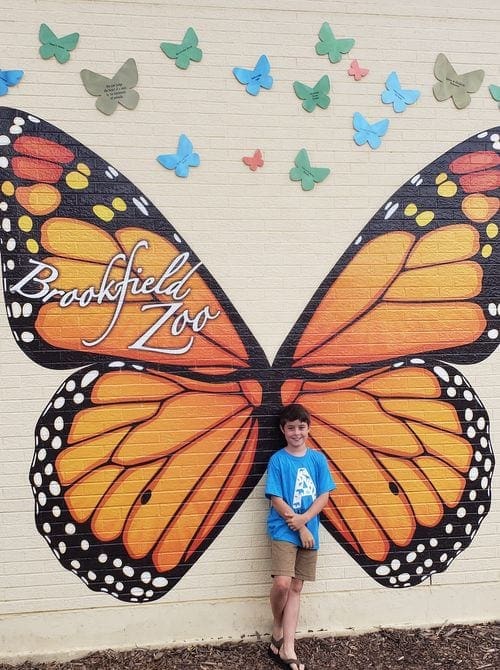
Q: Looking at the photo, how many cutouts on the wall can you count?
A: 15